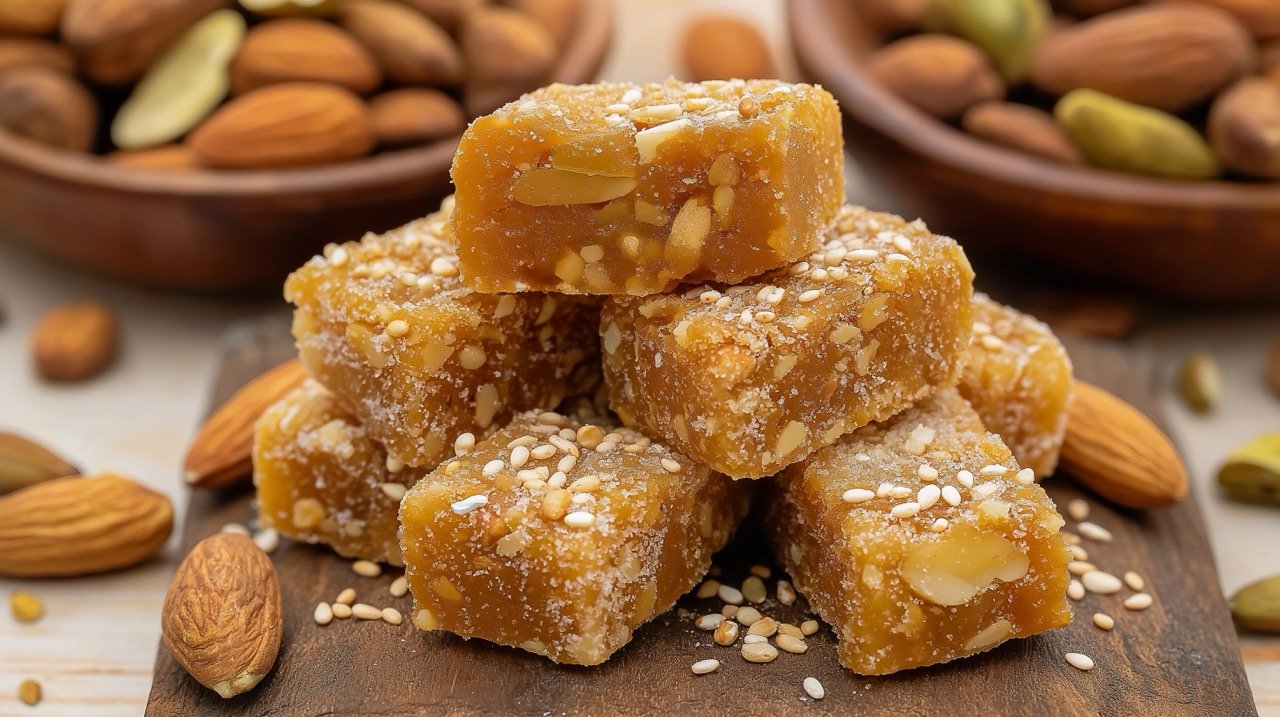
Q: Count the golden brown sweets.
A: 7